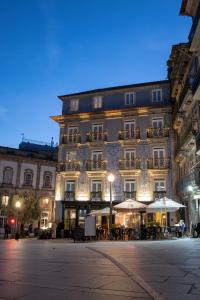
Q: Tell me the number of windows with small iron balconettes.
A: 12